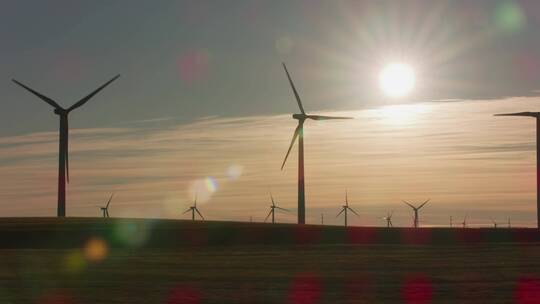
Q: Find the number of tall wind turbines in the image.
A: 3